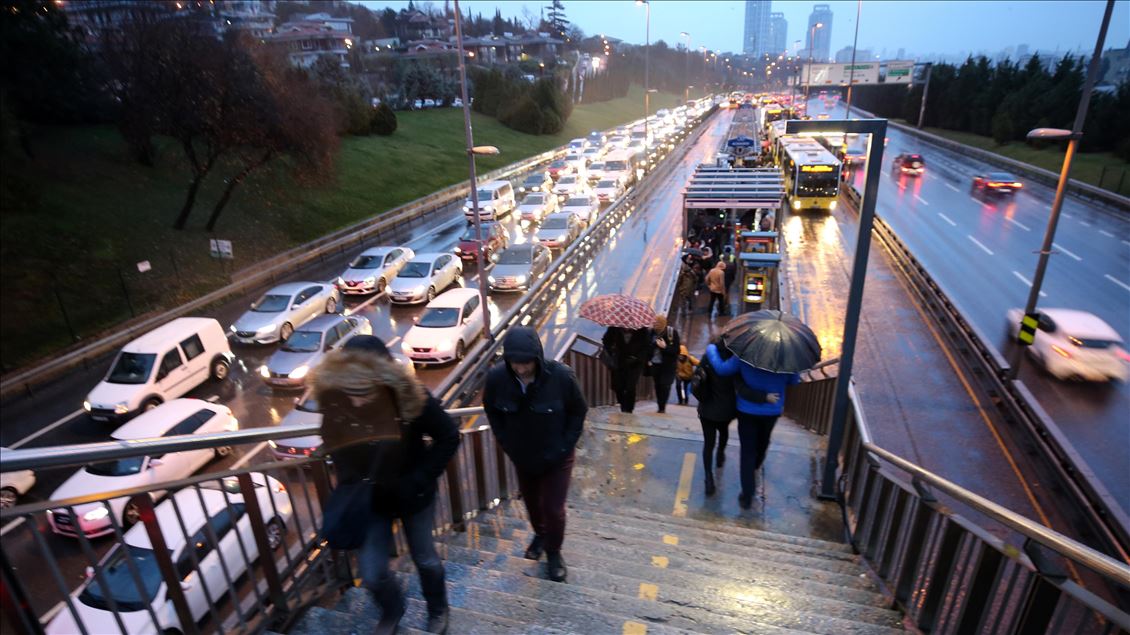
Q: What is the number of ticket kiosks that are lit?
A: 1